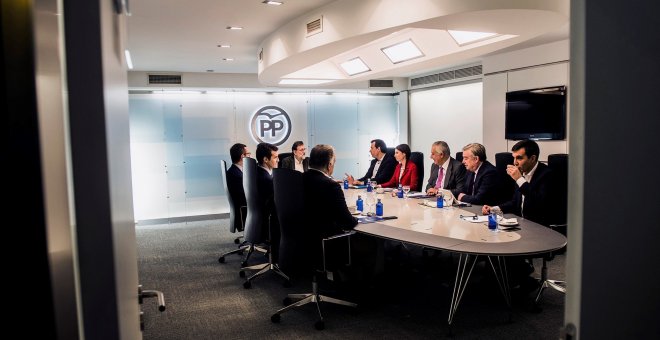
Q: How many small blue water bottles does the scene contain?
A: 7